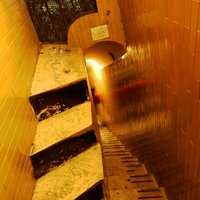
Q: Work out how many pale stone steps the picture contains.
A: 3